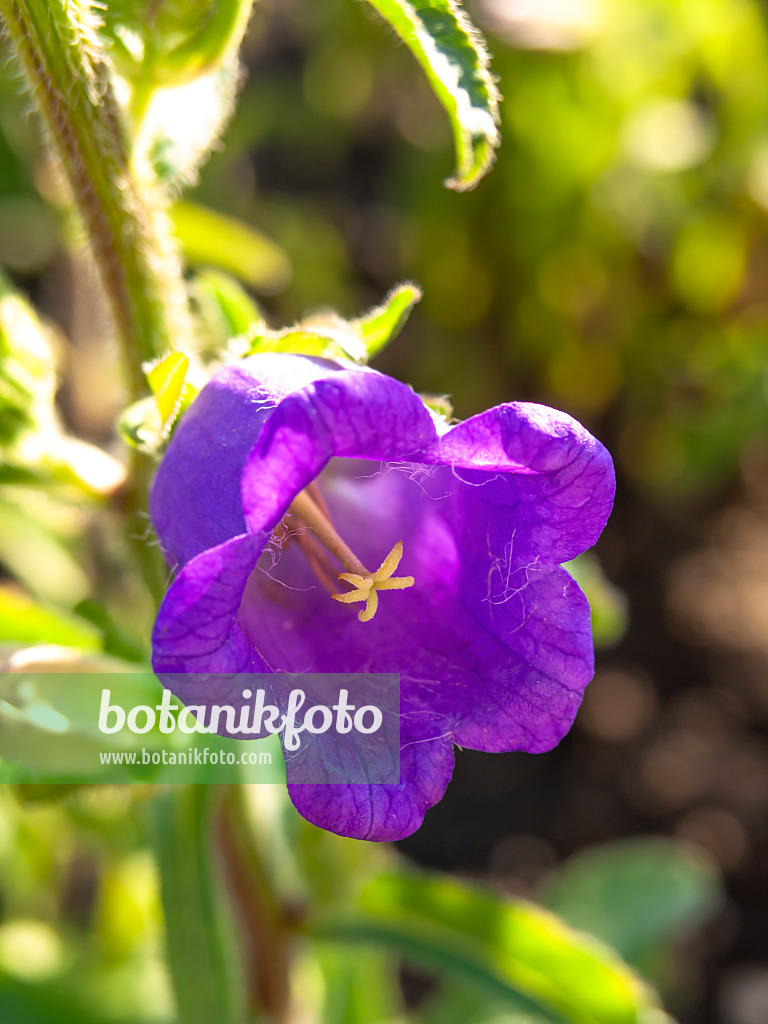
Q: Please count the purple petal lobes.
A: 5